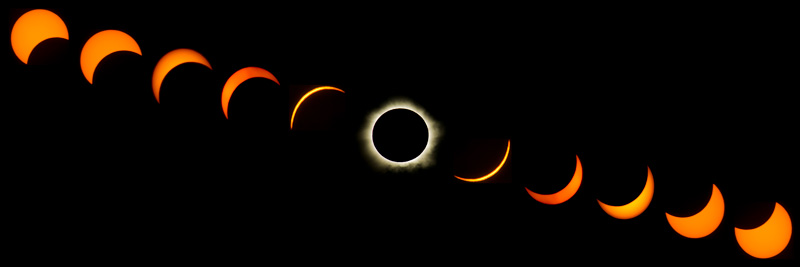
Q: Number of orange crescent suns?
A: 10